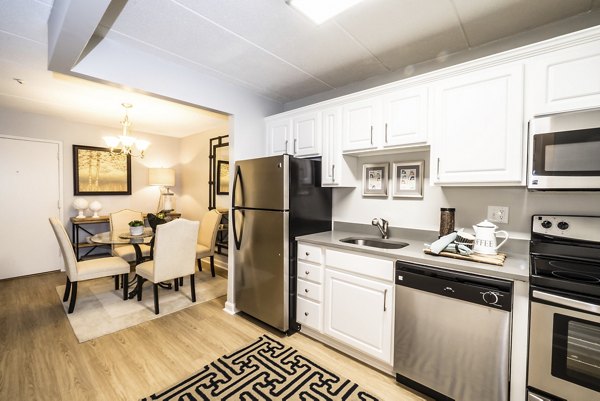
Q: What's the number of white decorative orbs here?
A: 2